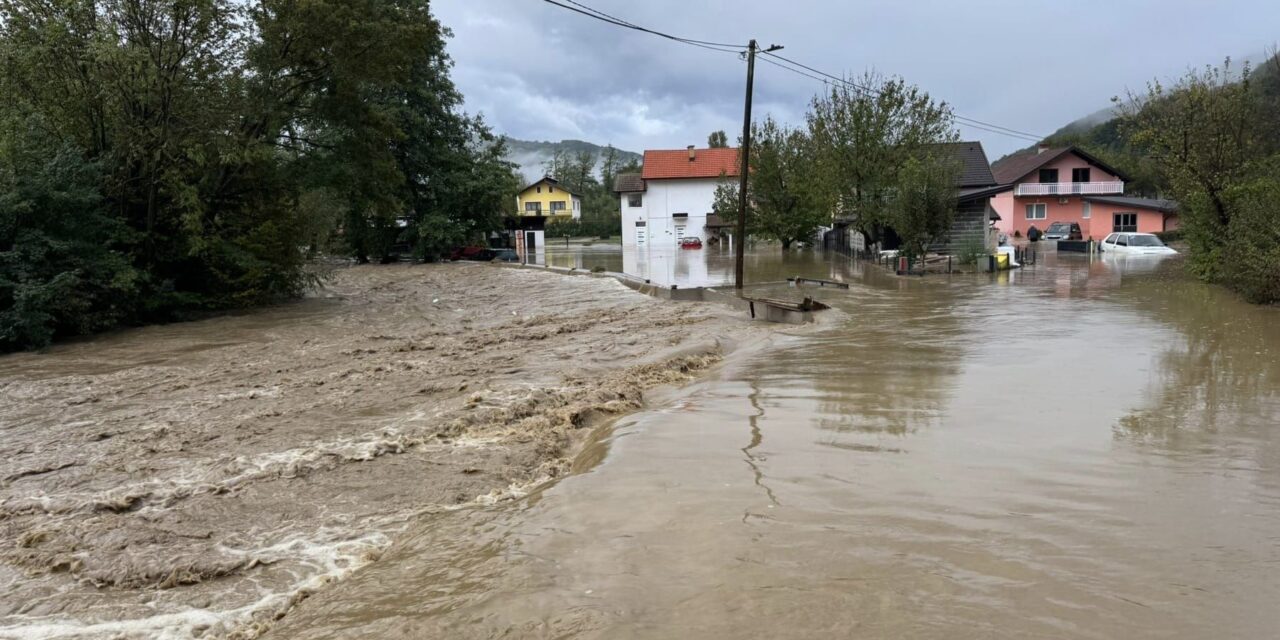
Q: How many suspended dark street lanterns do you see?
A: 1